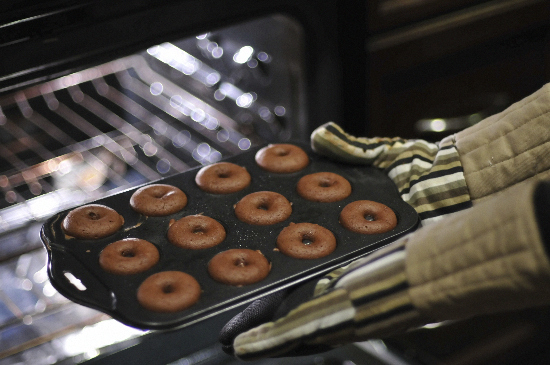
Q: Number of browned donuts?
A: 12